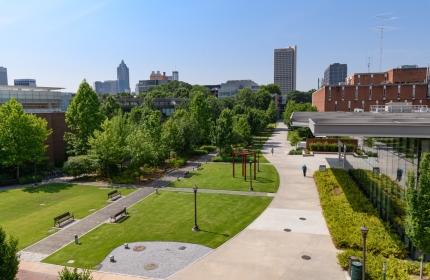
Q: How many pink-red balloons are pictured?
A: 0